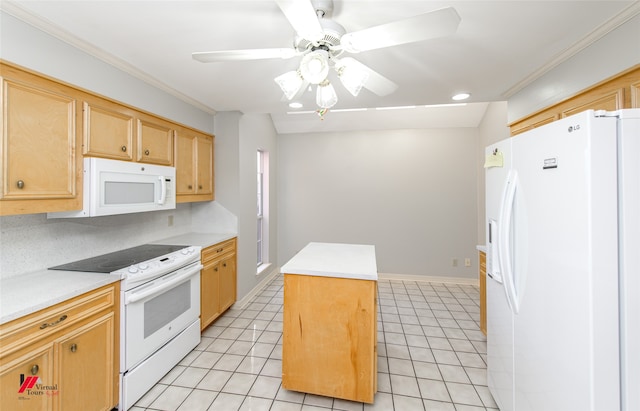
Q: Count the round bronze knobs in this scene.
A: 9